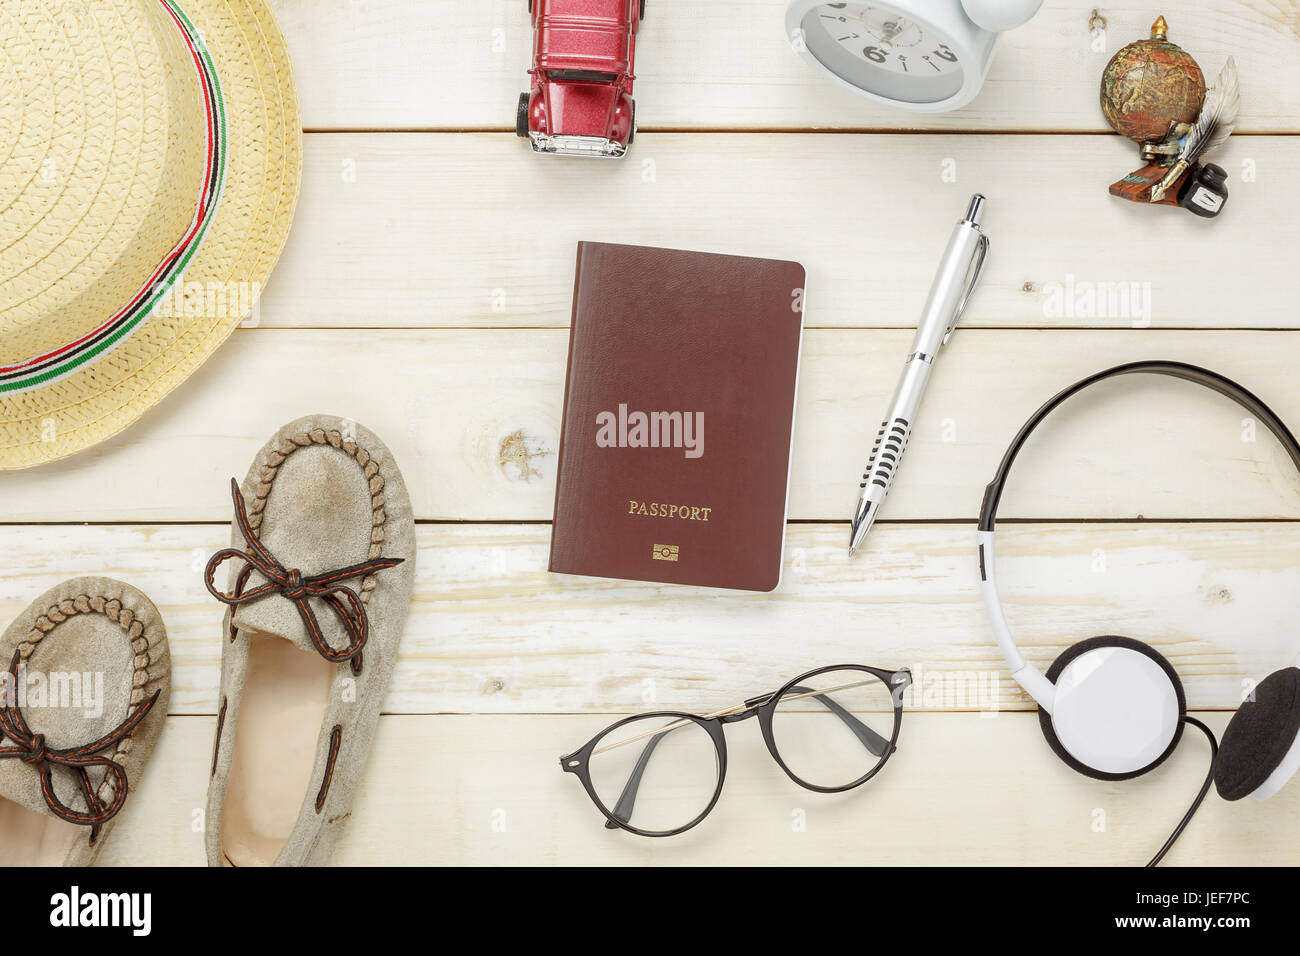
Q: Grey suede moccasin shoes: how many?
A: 2